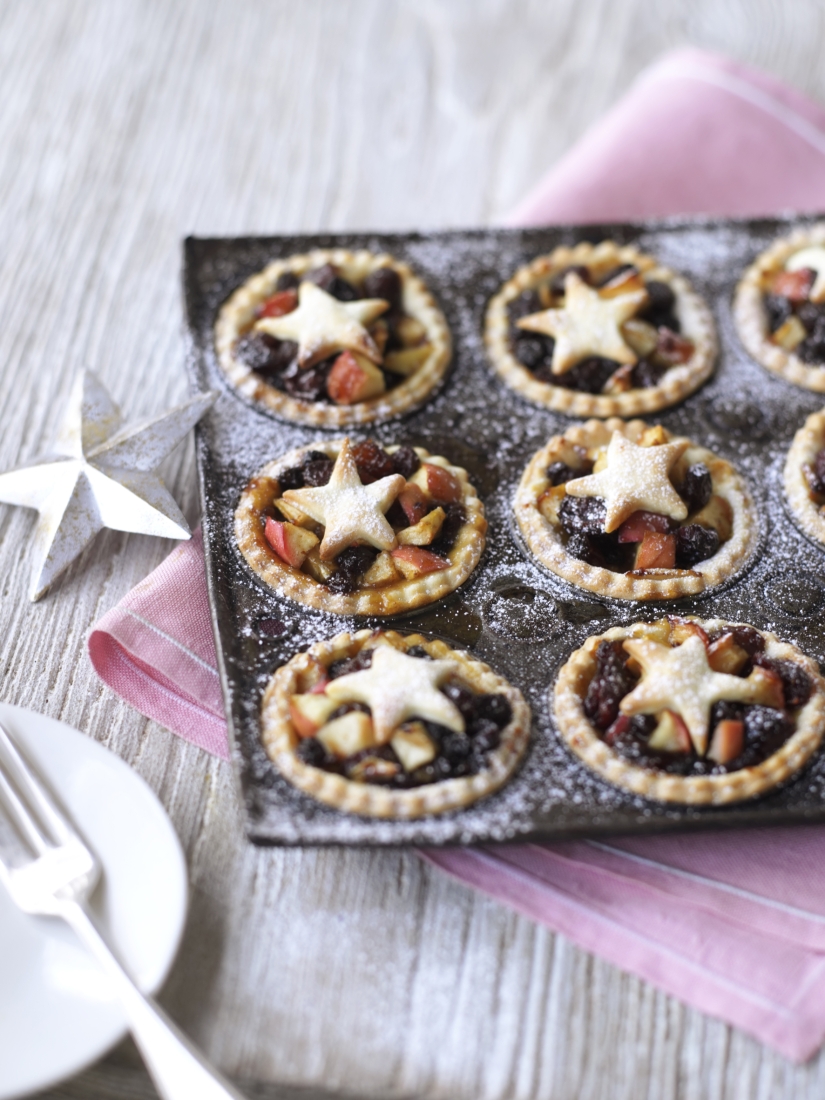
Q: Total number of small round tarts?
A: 8